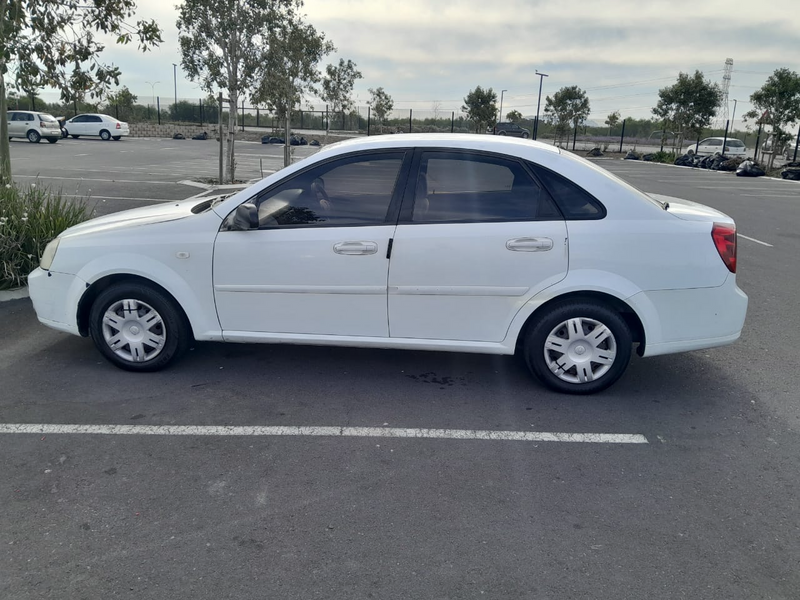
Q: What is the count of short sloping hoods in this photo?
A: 1